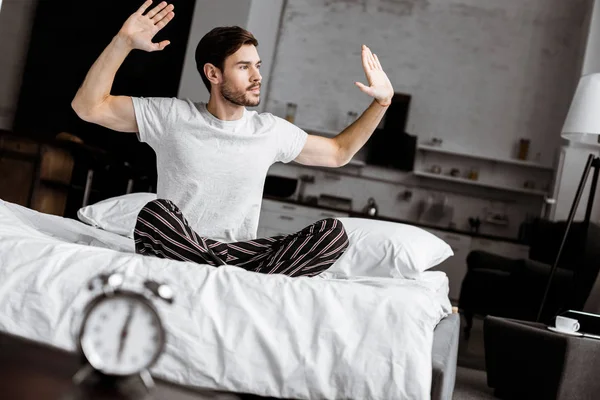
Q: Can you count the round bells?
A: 2